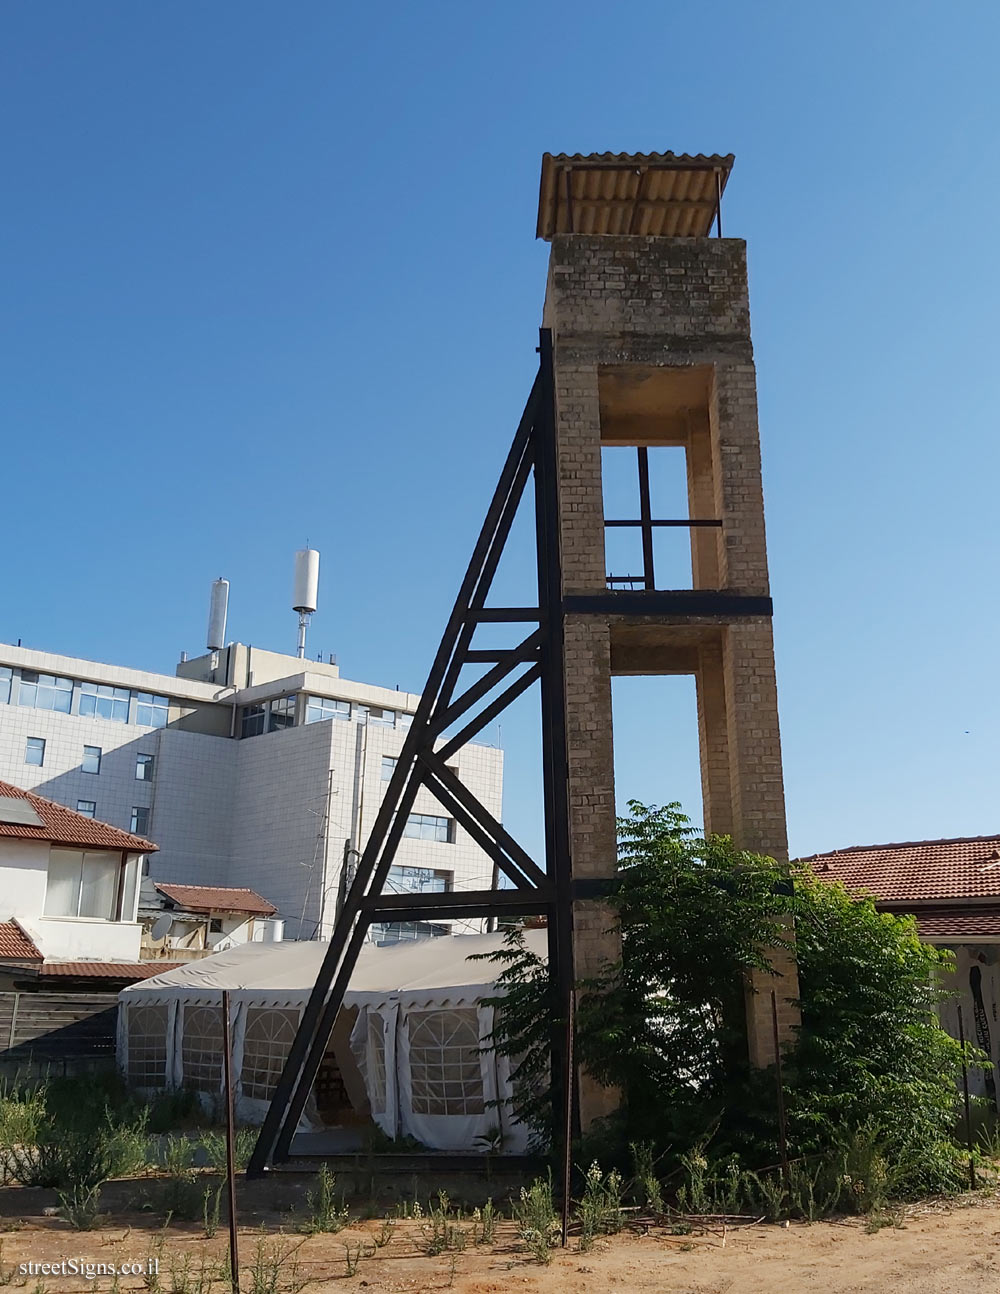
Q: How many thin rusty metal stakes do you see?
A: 4